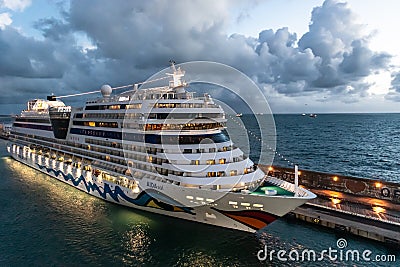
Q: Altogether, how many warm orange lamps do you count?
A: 4